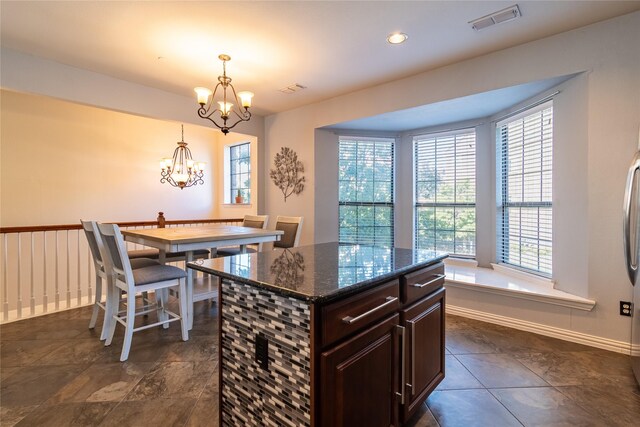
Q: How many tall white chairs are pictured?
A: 4